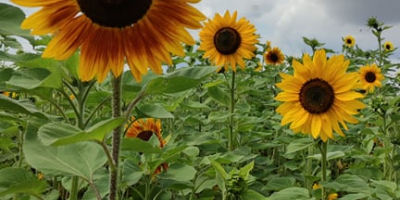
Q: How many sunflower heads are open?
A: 8